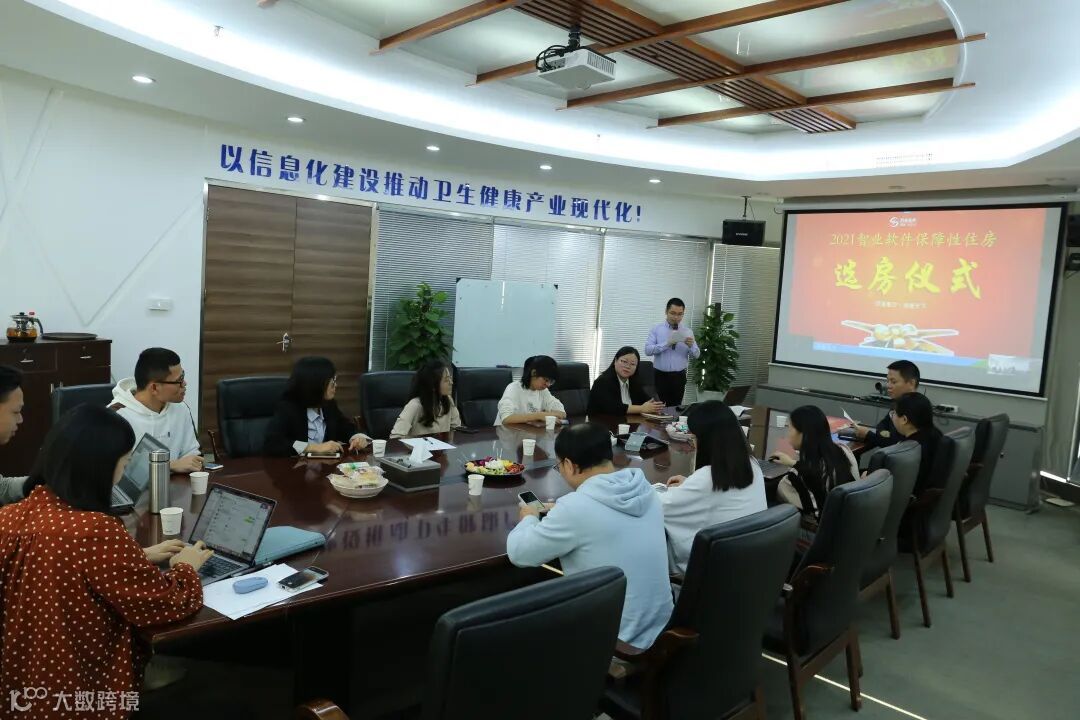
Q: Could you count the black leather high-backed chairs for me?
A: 12